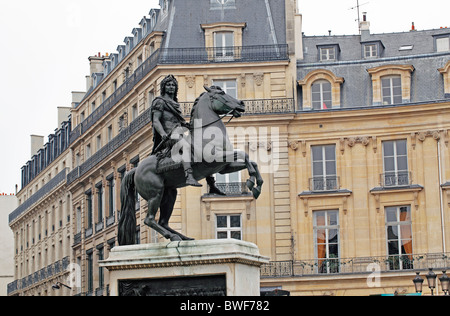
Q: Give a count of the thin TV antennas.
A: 1